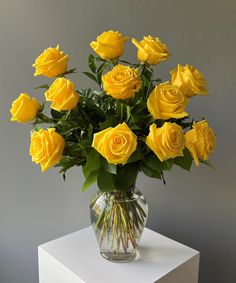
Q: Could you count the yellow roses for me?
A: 12